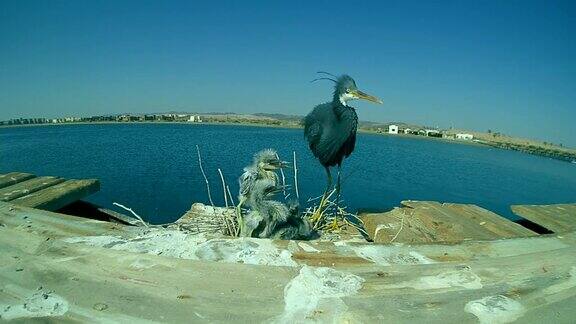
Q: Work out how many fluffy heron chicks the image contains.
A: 3